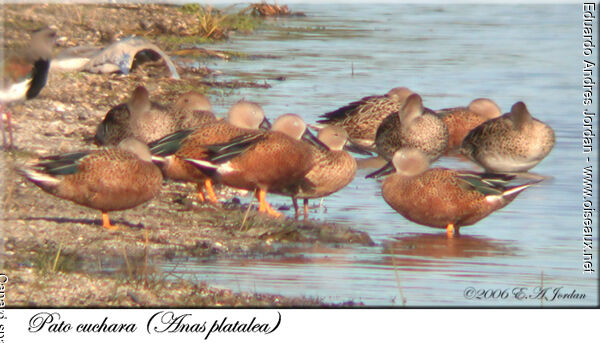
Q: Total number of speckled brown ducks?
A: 11